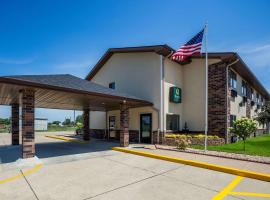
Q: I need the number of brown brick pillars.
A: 4